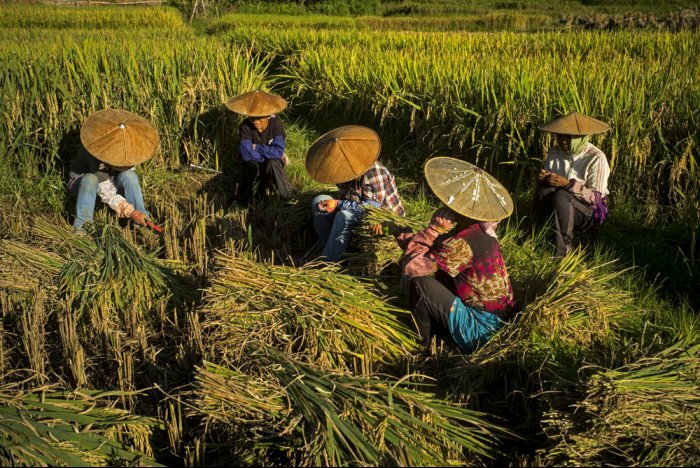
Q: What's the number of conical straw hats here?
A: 5